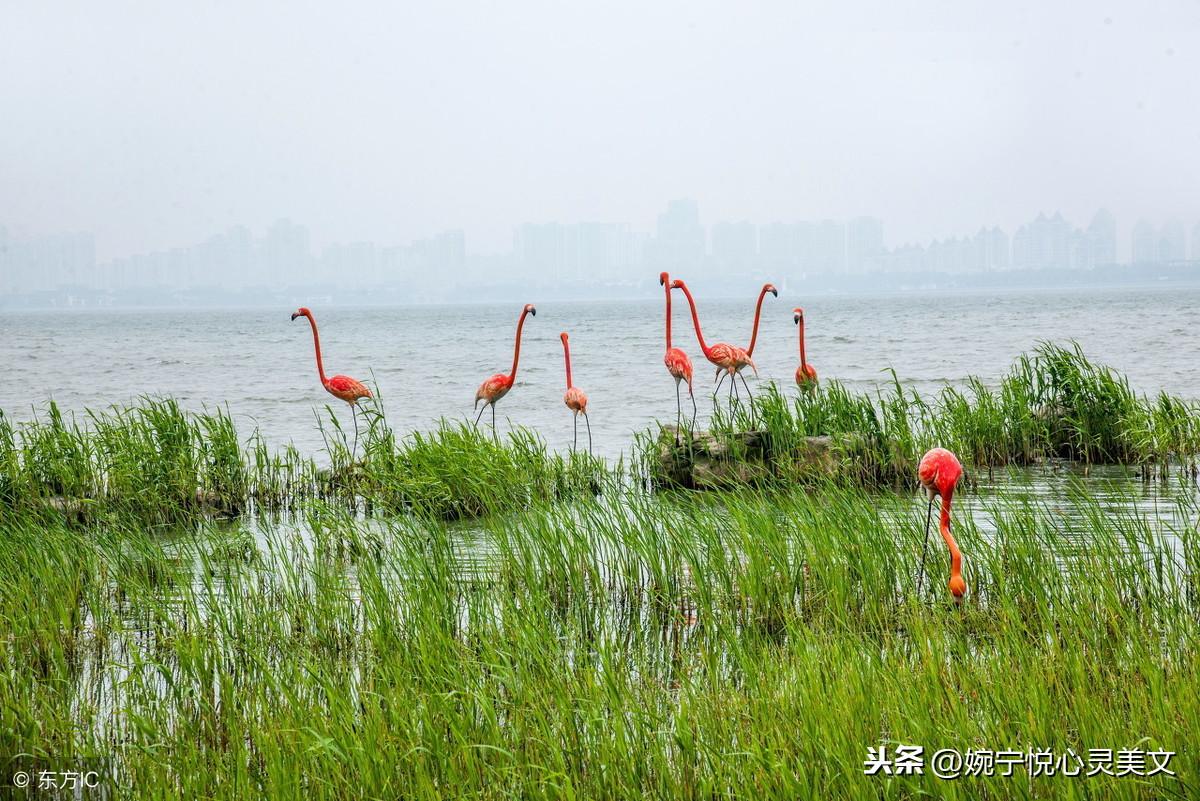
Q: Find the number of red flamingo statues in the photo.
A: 8